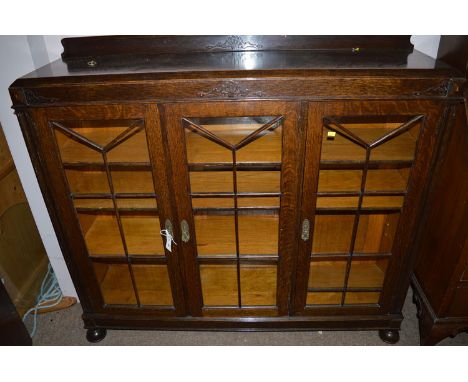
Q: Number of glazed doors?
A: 3